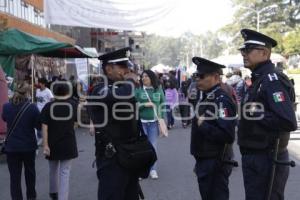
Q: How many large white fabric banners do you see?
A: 1